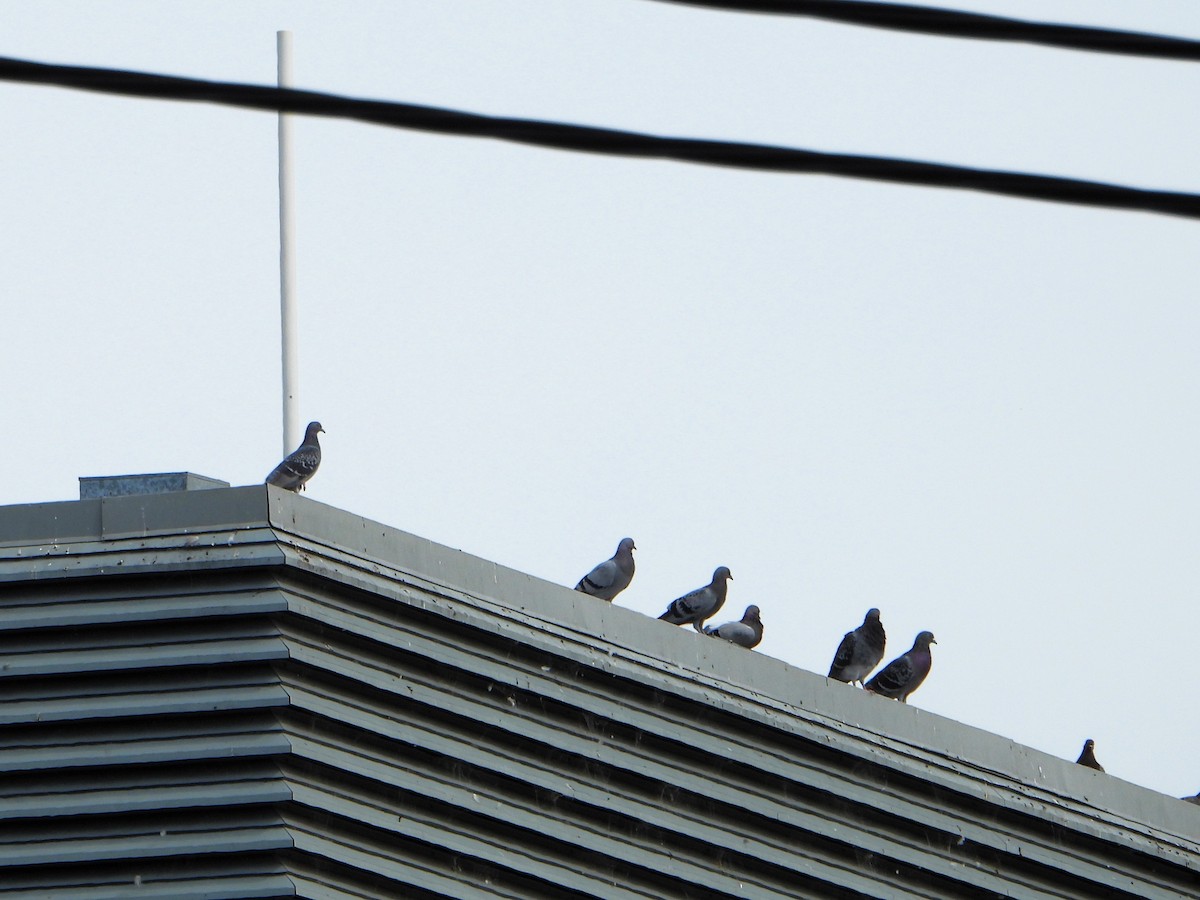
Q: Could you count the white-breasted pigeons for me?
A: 0